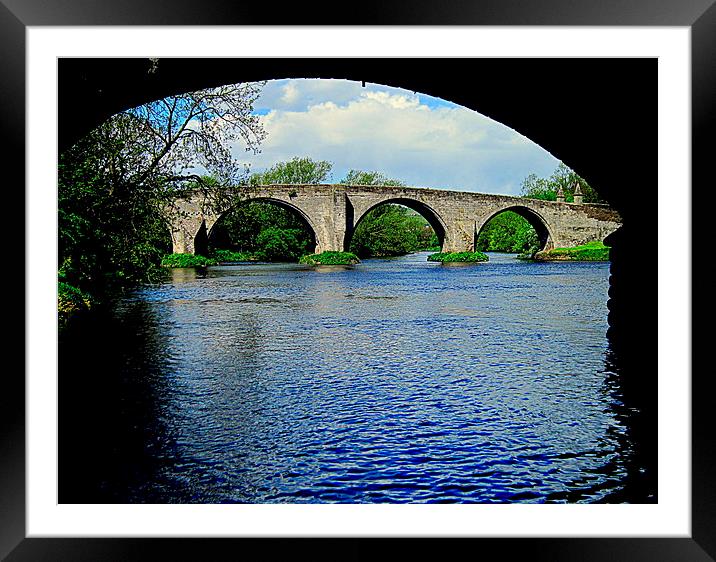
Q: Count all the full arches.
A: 3